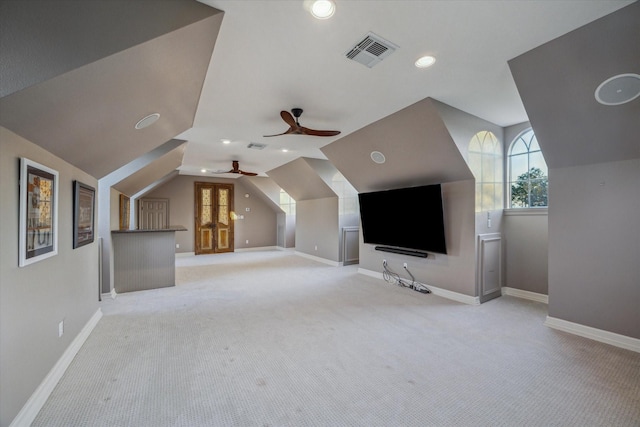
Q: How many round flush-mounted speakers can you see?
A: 3